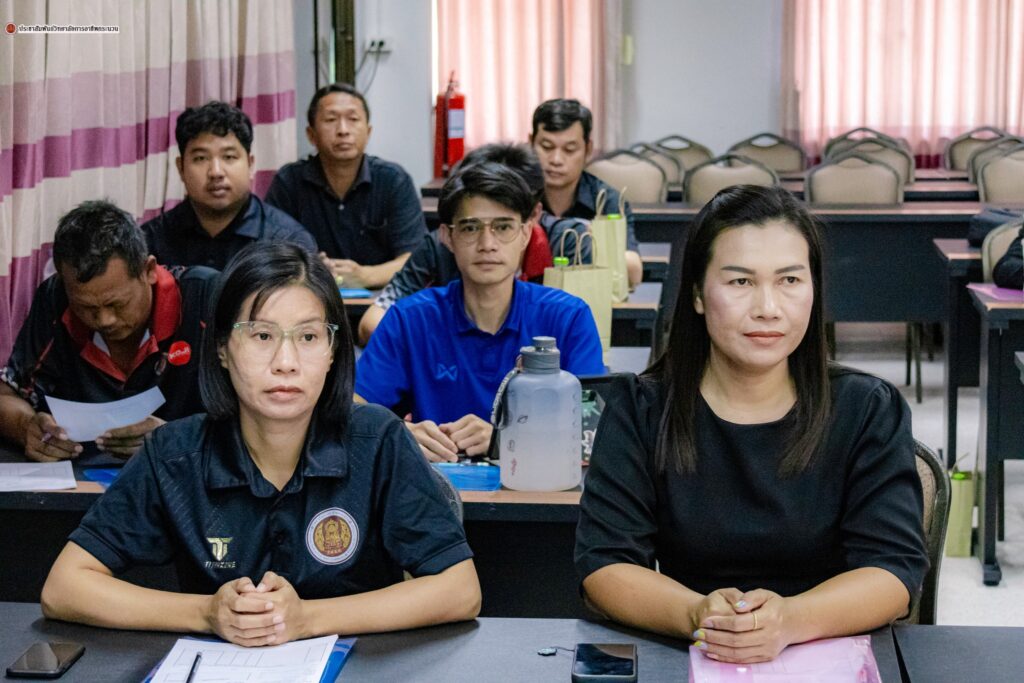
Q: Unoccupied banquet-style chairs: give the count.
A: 11